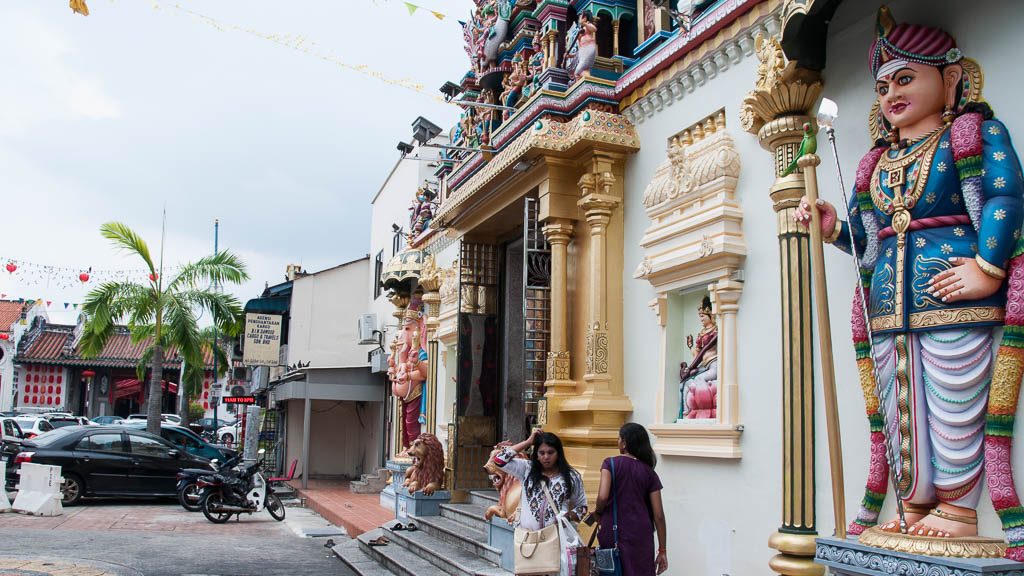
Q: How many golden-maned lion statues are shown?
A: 2